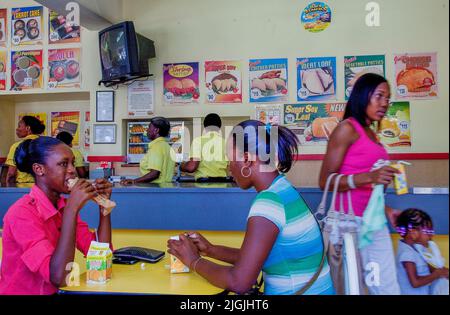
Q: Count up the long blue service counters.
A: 1